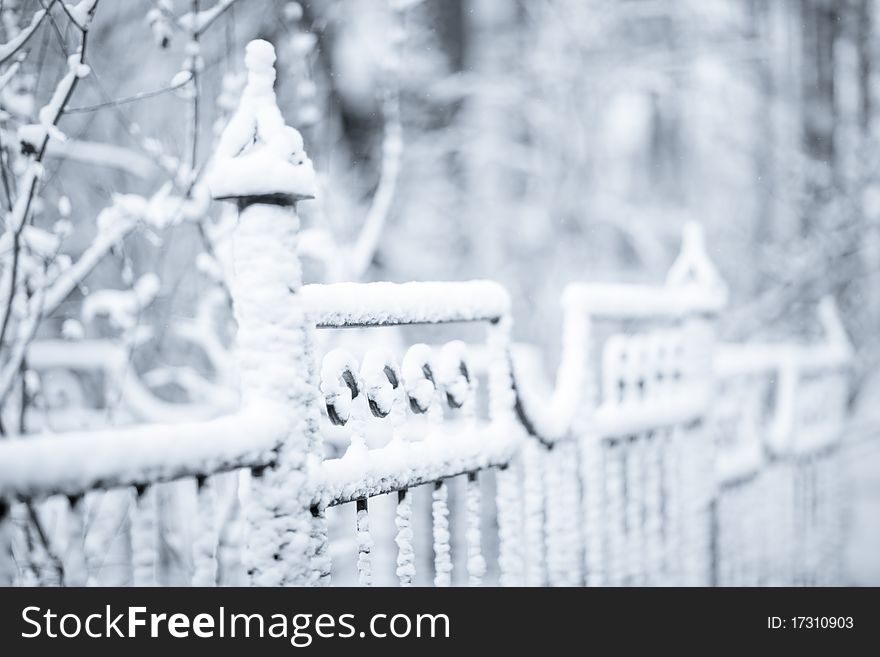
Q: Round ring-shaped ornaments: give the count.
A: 4